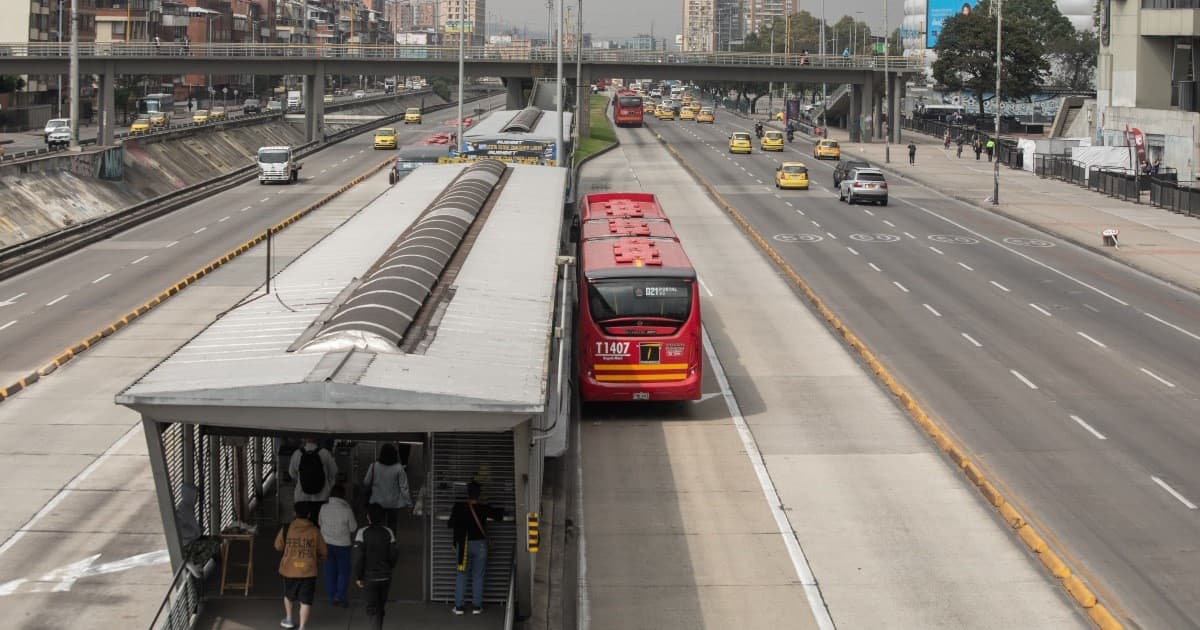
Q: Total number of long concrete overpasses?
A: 1